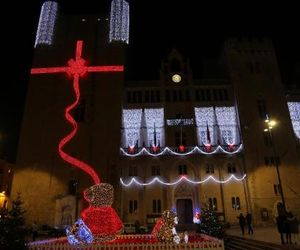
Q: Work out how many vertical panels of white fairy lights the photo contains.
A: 7